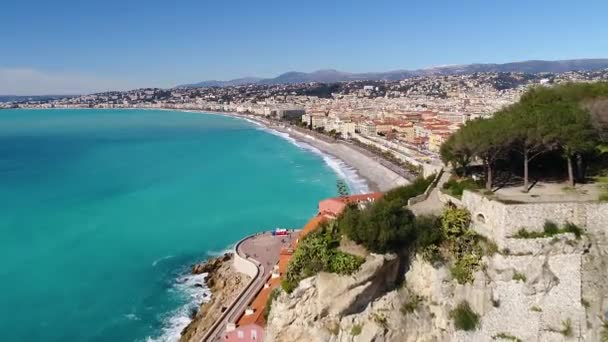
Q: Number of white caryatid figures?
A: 0